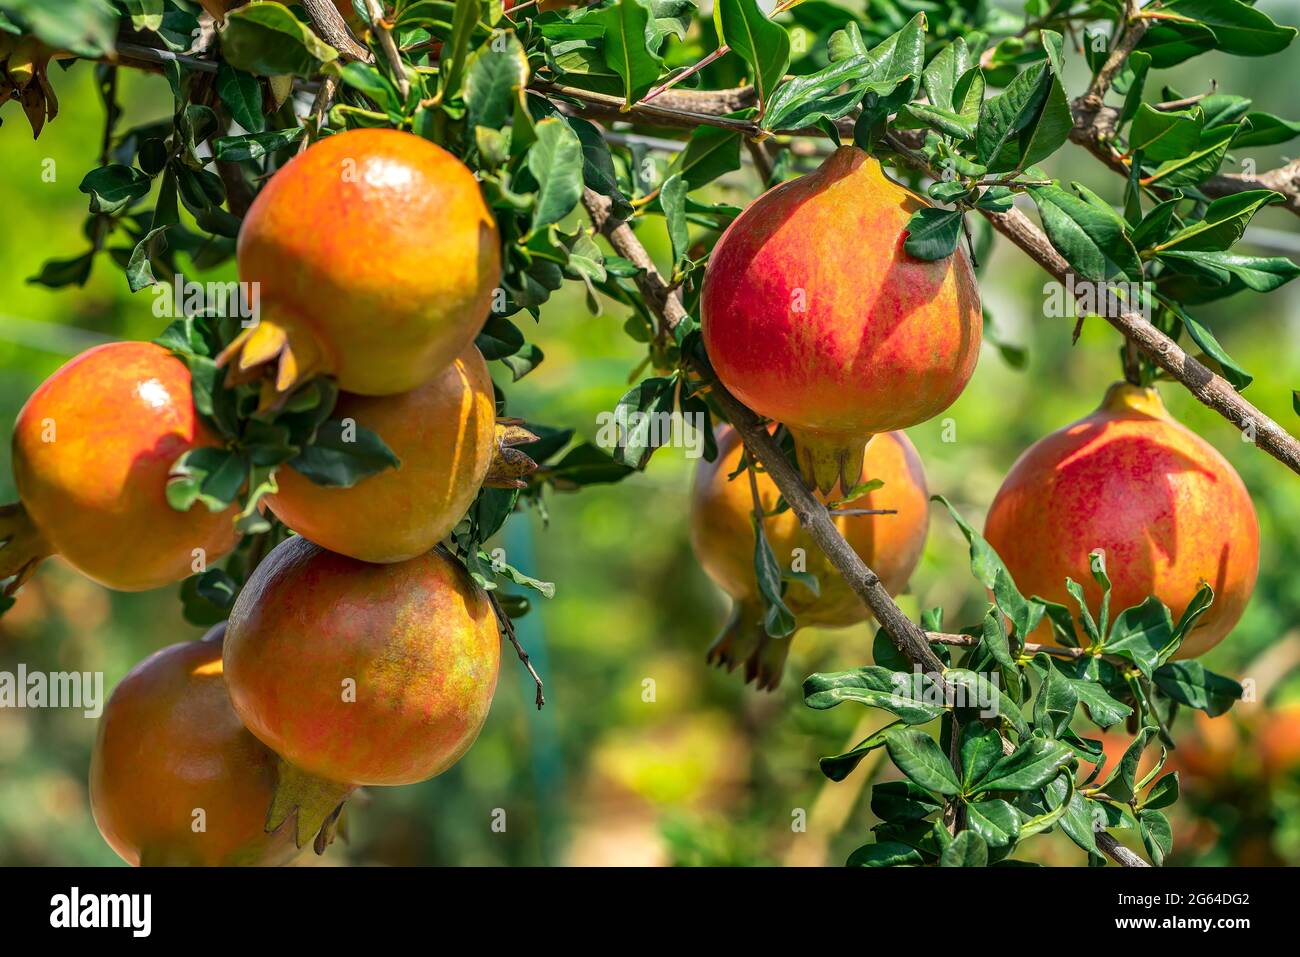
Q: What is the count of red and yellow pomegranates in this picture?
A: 8